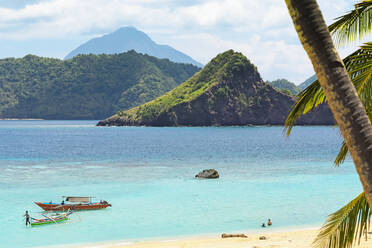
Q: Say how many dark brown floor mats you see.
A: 0